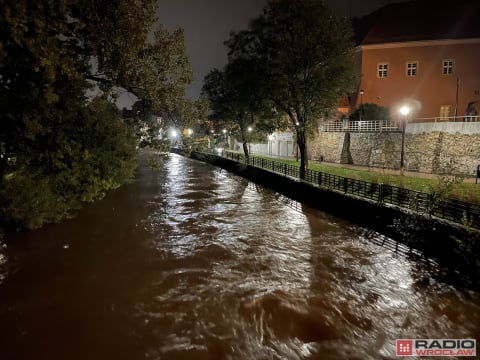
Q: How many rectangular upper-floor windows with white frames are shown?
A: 3